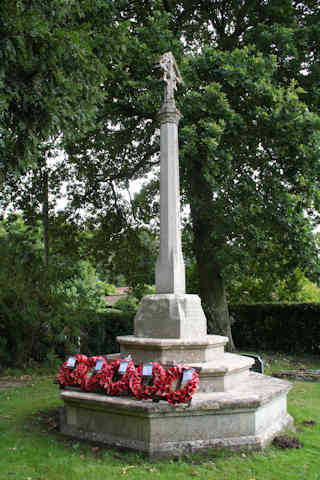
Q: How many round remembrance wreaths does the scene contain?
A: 5